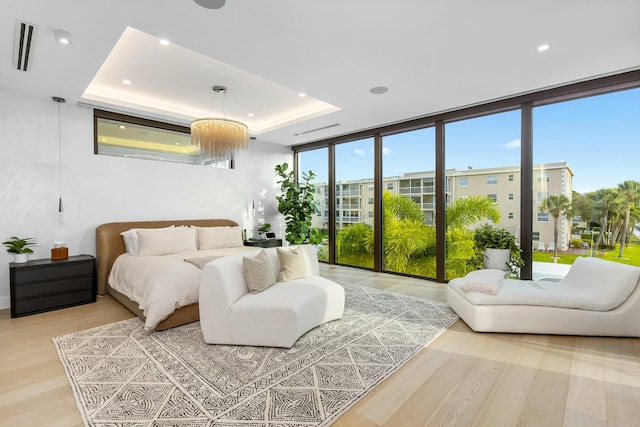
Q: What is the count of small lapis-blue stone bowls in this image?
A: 0